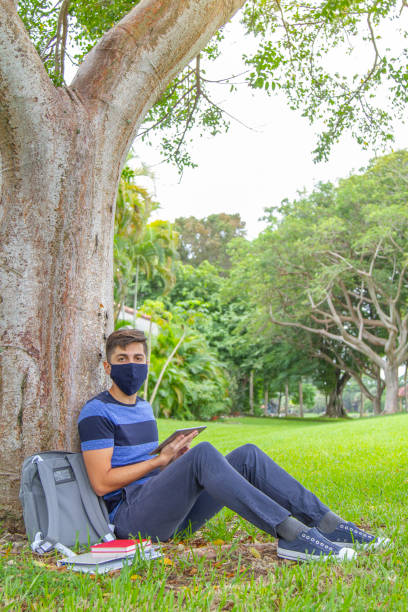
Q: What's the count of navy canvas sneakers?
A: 2